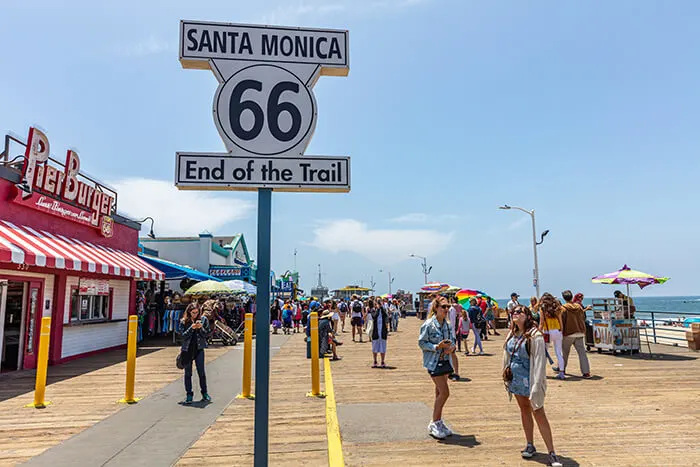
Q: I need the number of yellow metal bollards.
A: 4